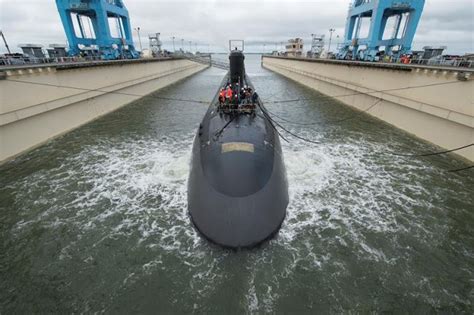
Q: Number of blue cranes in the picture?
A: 2